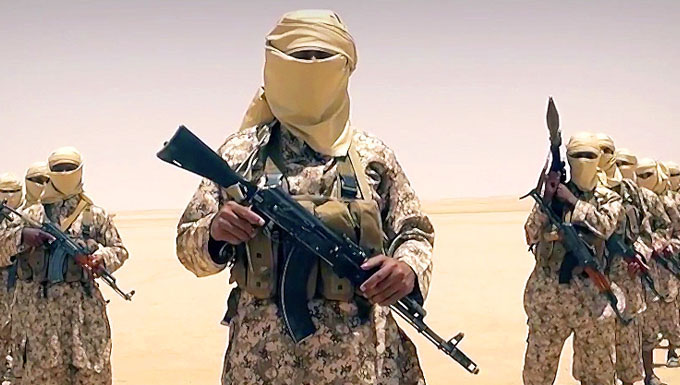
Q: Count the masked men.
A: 9